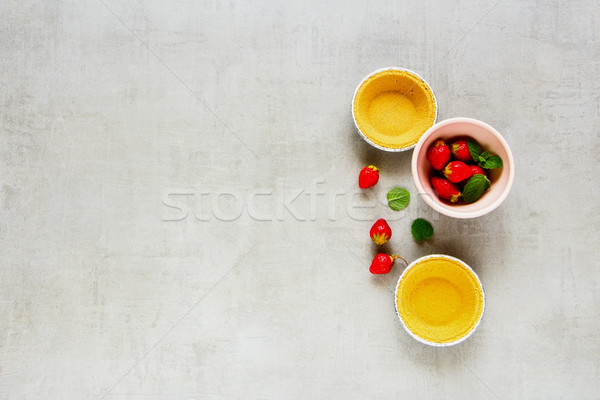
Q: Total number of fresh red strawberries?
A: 8